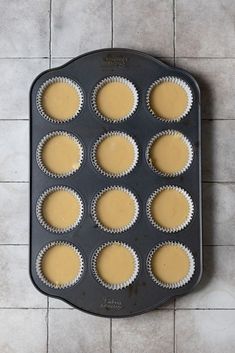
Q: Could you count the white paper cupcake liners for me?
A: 12